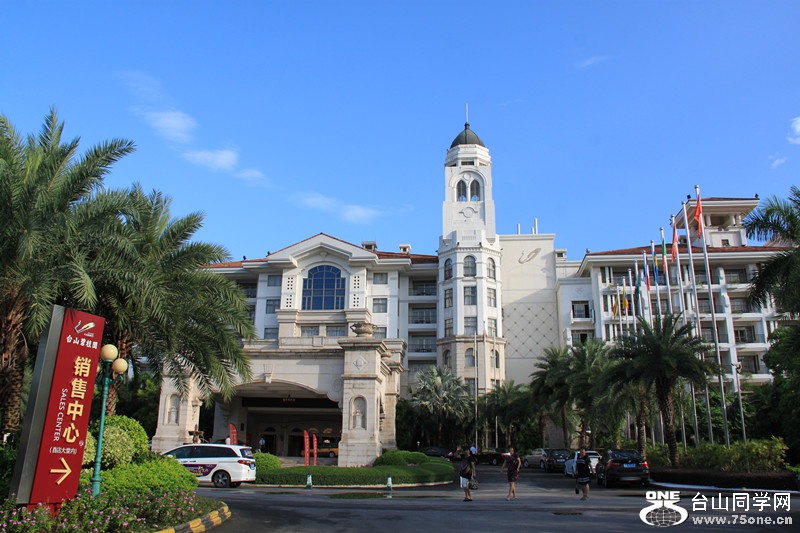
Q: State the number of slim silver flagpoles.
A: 13